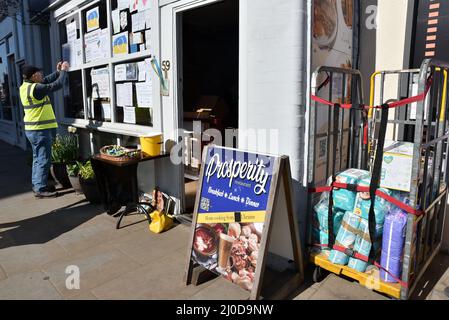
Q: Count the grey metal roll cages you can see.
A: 1